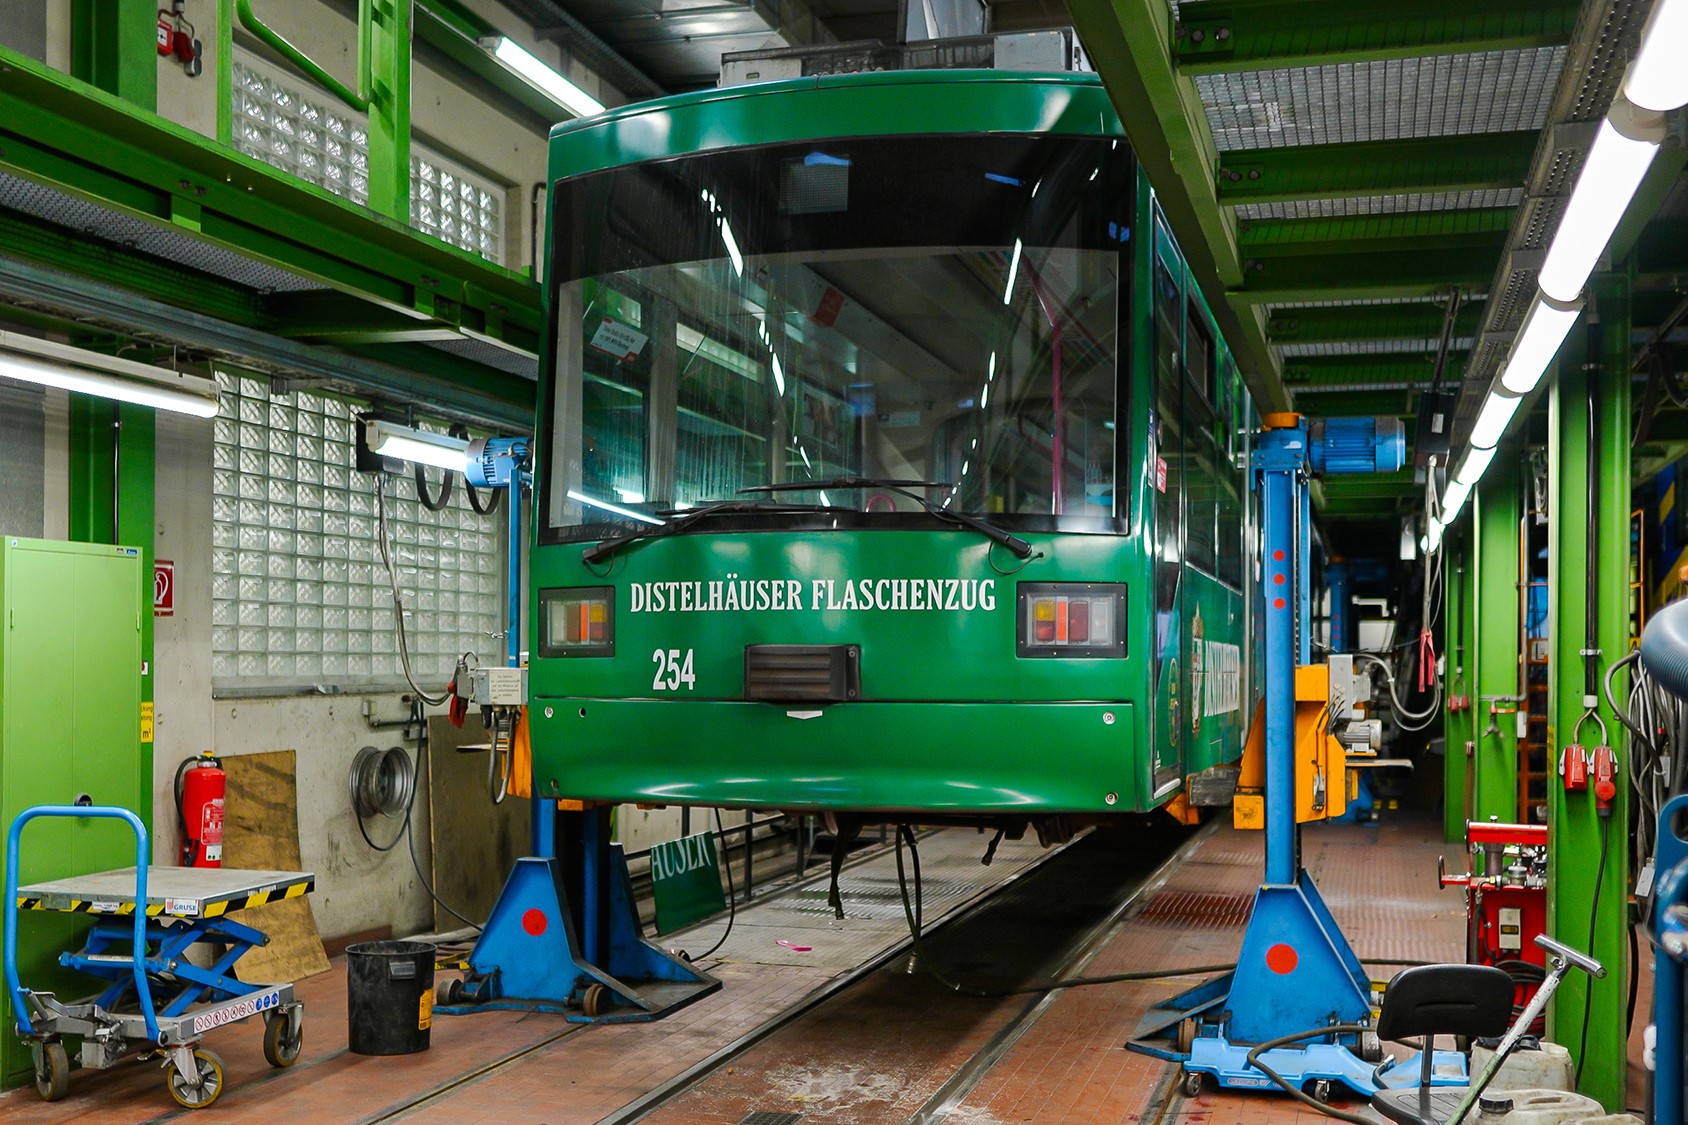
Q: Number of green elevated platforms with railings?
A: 2